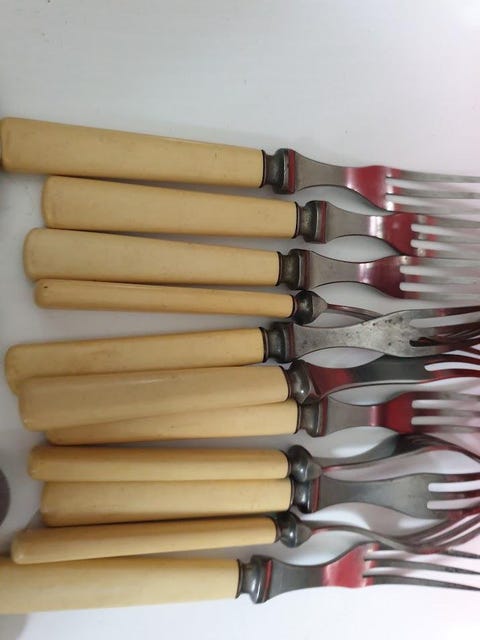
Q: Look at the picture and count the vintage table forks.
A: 11